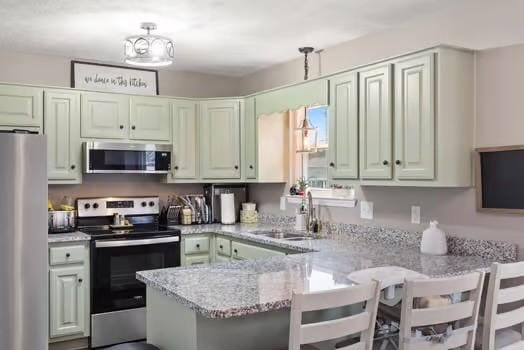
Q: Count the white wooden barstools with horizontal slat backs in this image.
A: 3